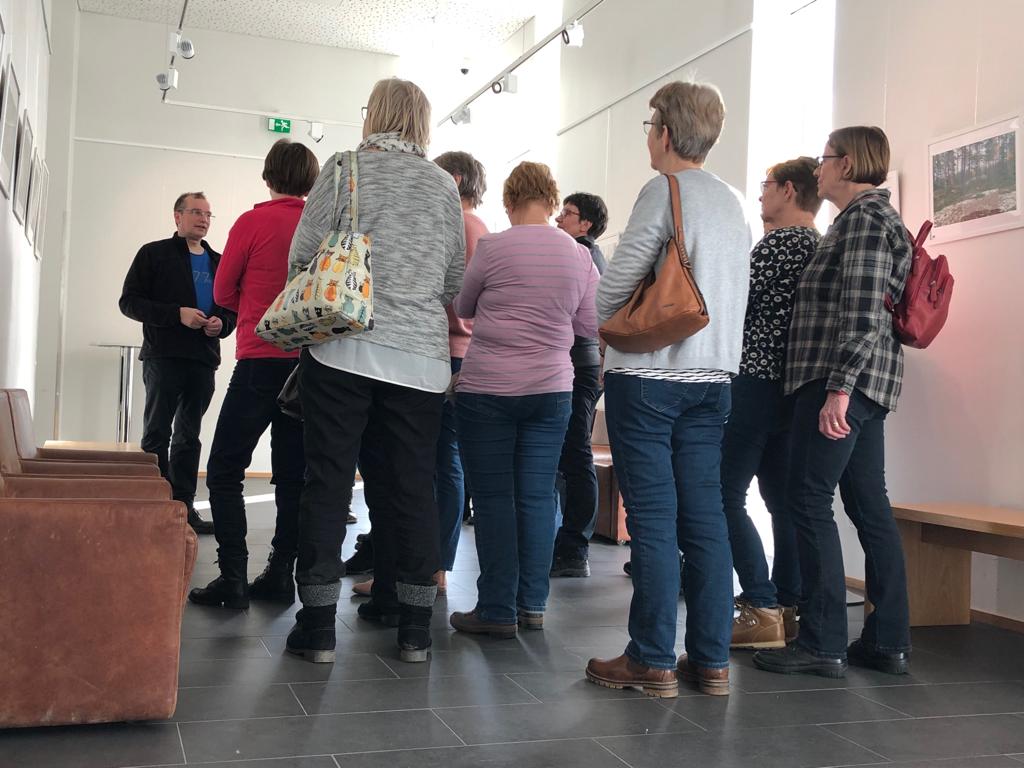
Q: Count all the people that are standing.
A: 9